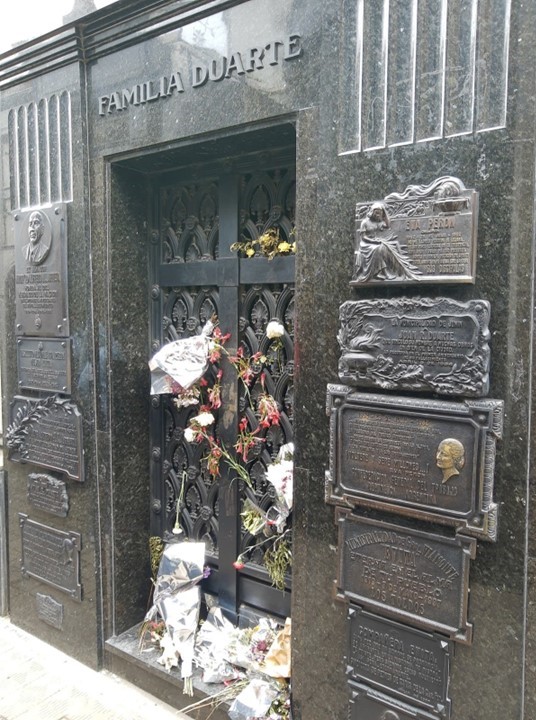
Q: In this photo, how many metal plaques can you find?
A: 12